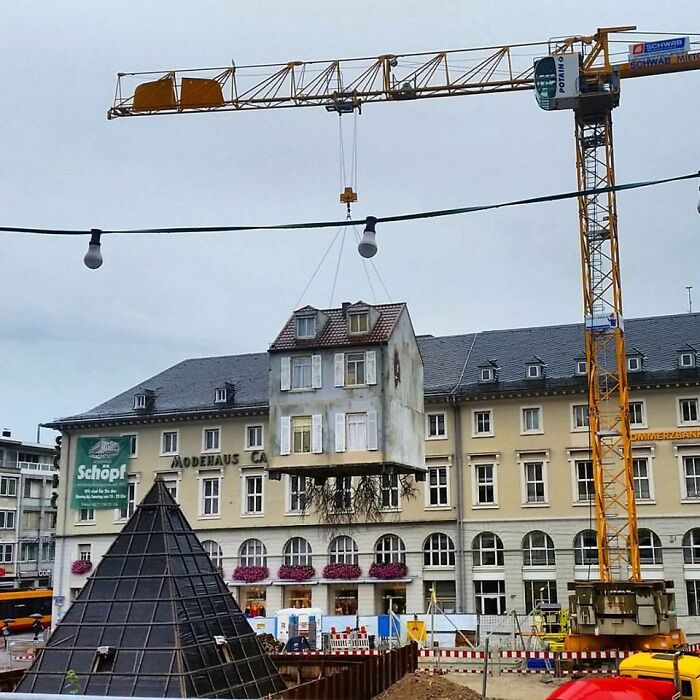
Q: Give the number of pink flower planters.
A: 5